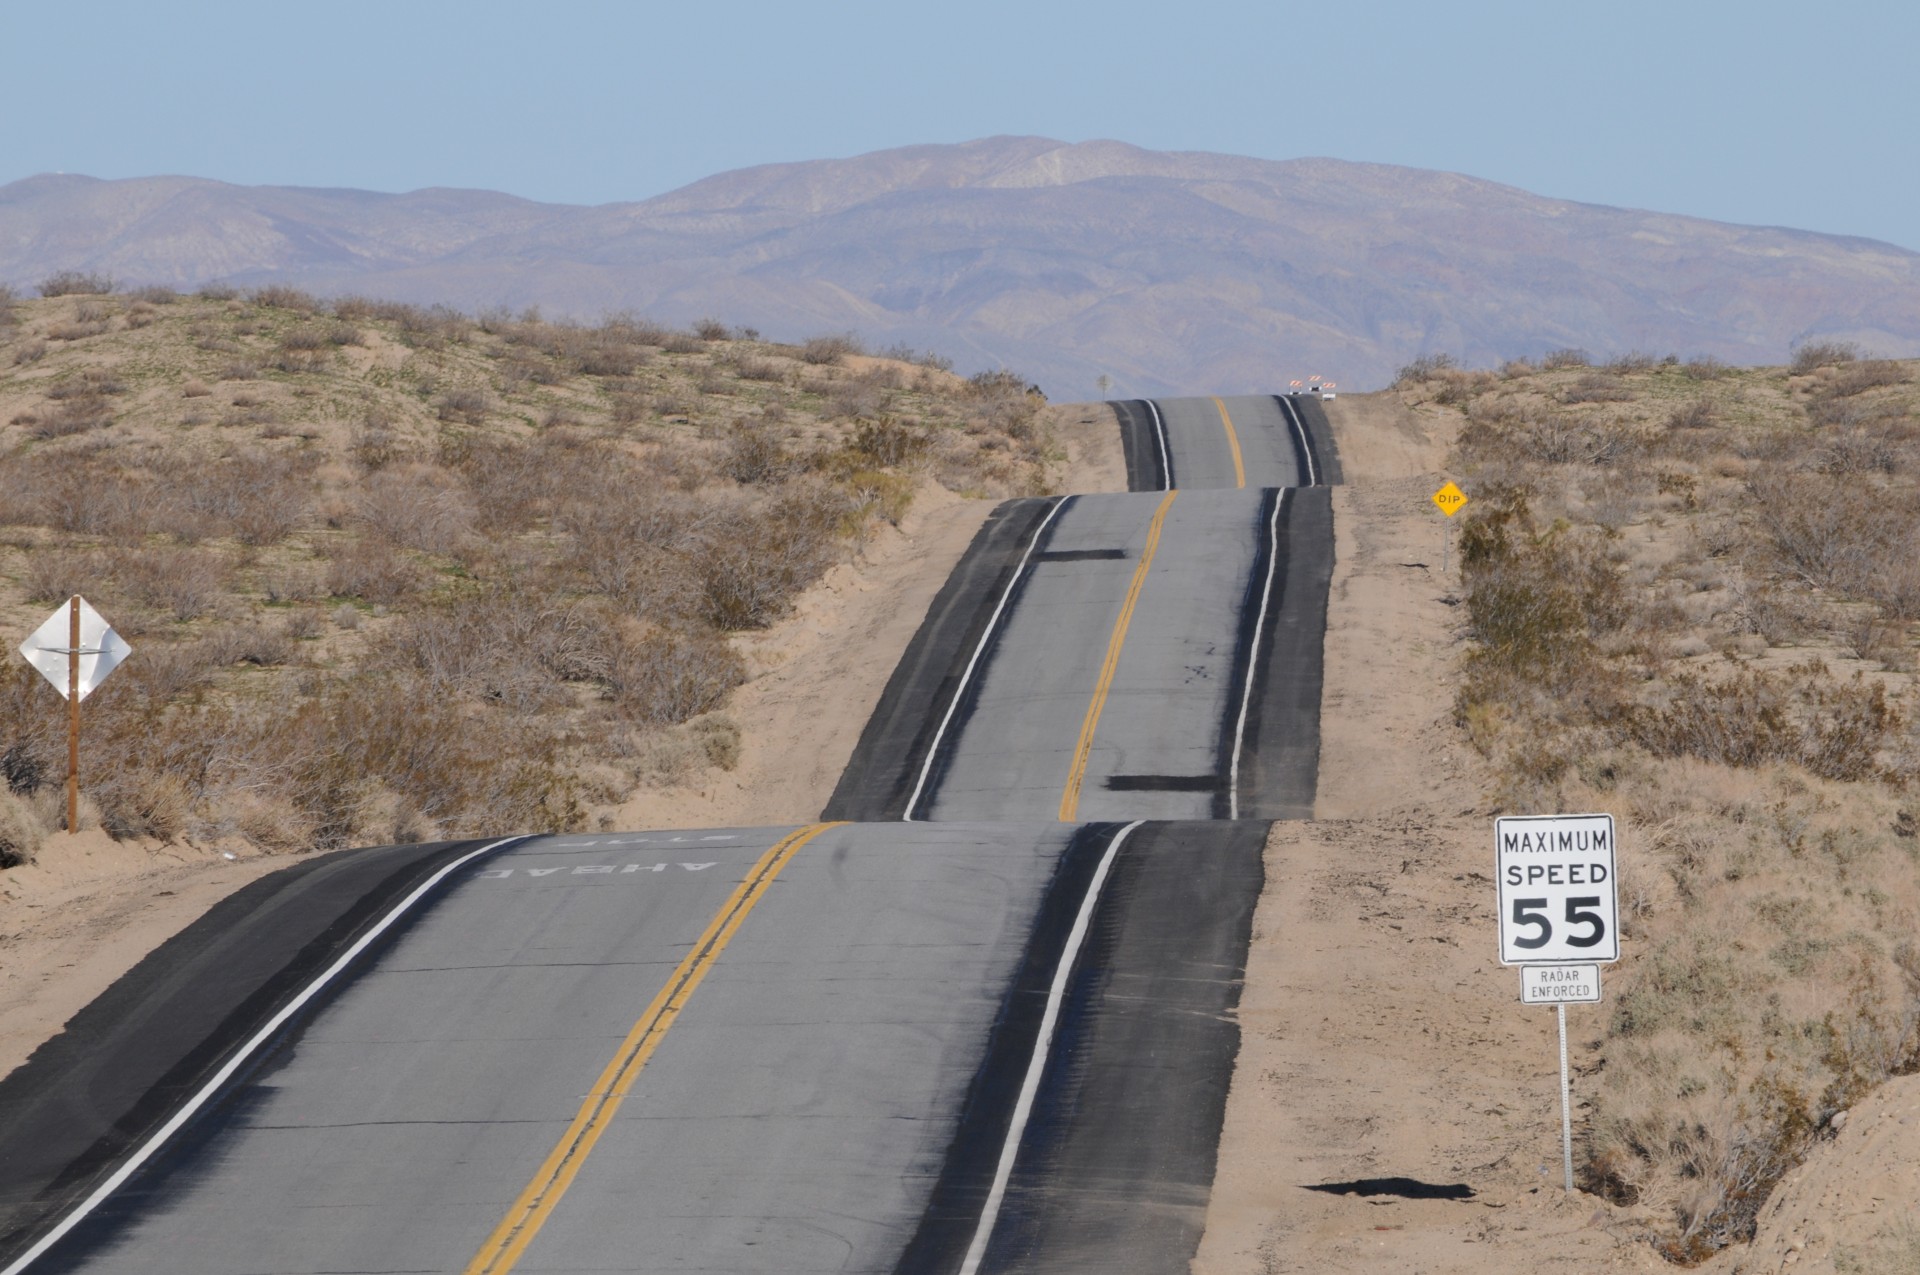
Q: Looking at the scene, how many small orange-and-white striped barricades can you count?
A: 3